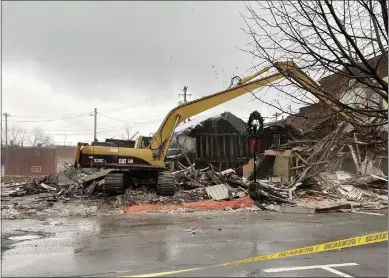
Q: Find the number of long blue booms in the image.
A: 0